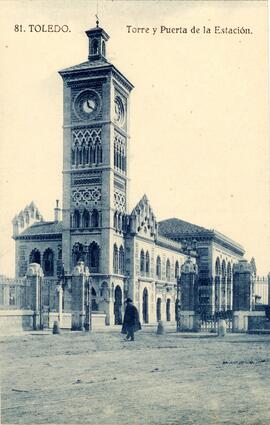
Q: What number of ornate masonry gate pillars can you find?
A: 4